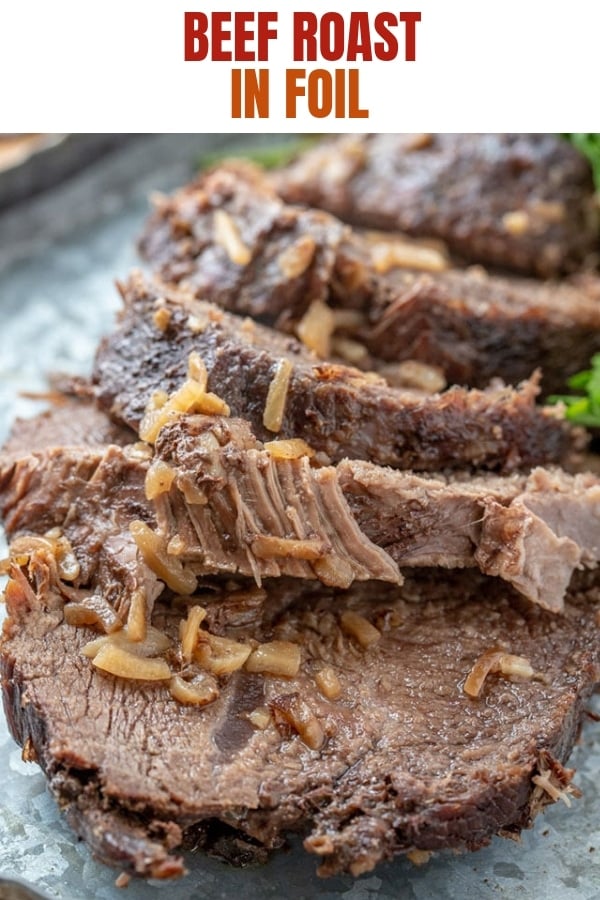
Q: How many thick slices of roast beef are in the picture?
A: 5